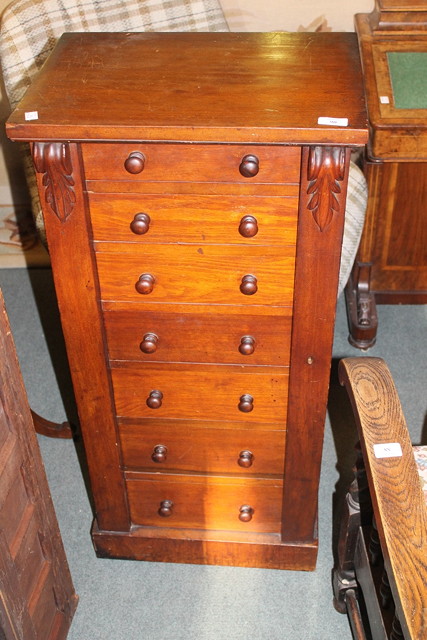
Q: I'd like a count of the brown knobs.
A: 14